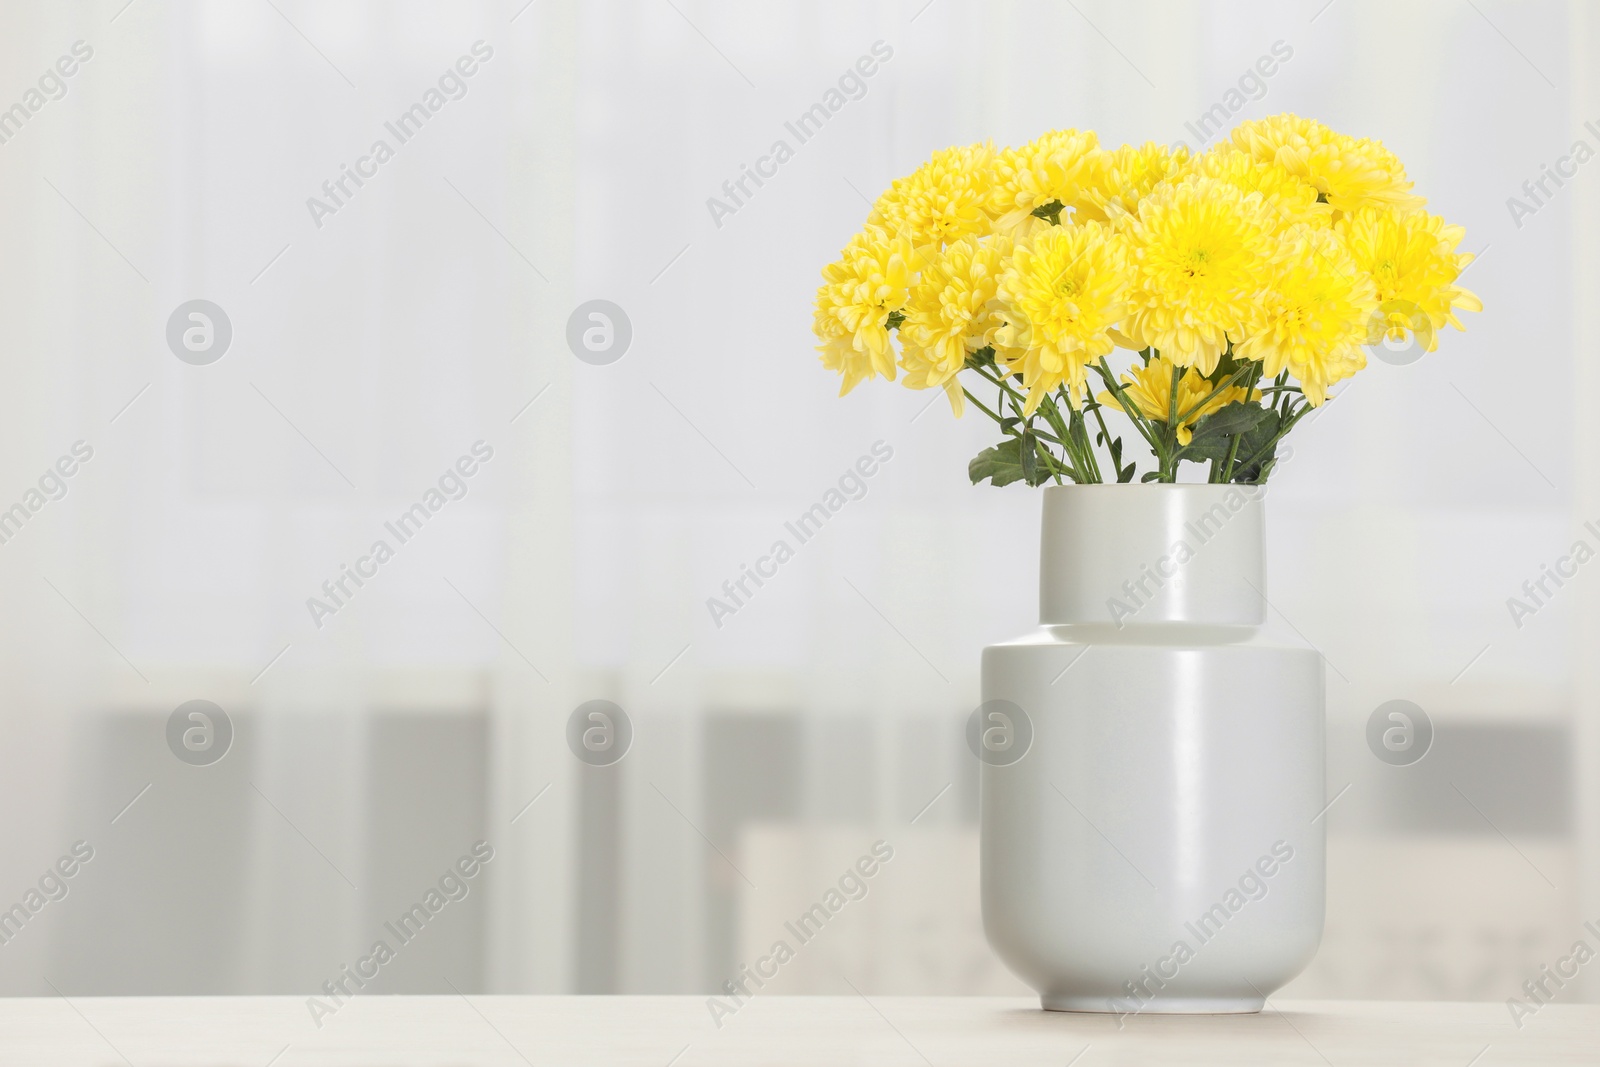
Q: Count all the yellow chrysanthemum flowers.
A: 12